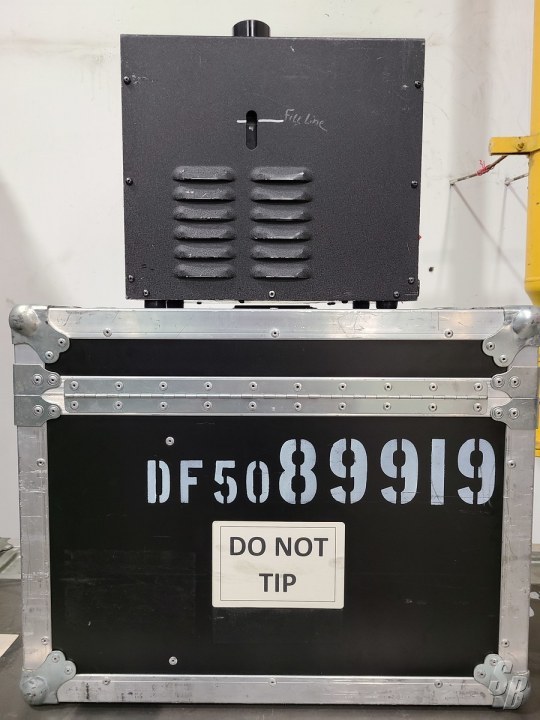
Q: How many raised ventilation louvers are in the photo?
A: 12